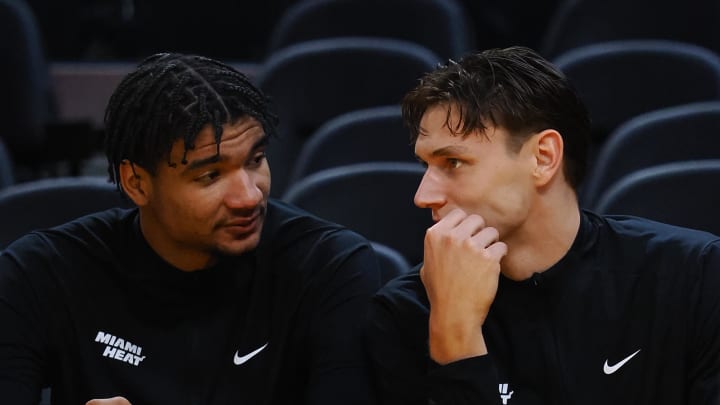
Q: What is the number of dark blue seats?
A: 12